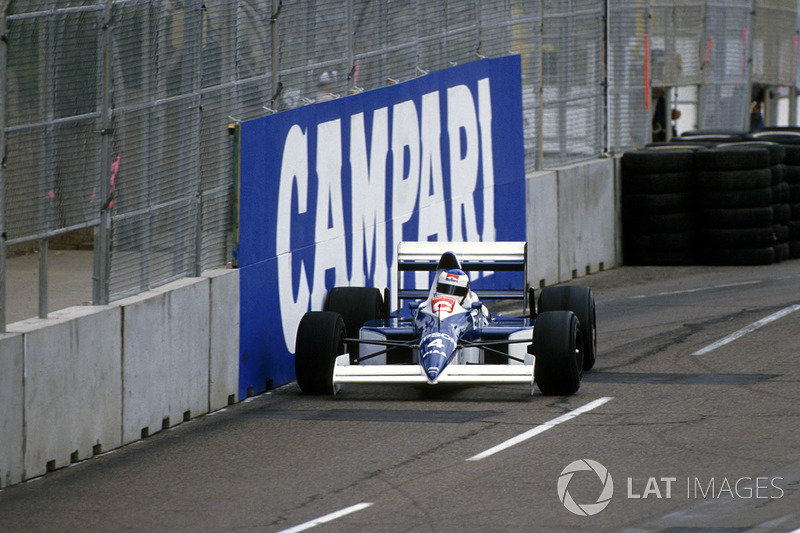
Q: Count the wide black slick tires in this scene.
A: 4